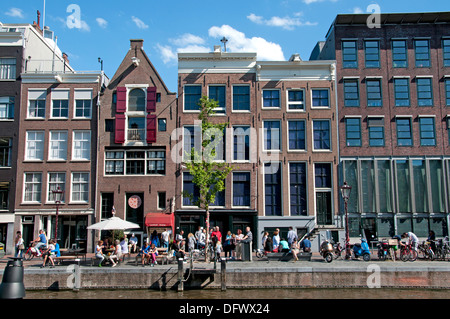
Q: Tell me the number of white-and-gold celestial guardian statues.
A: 0